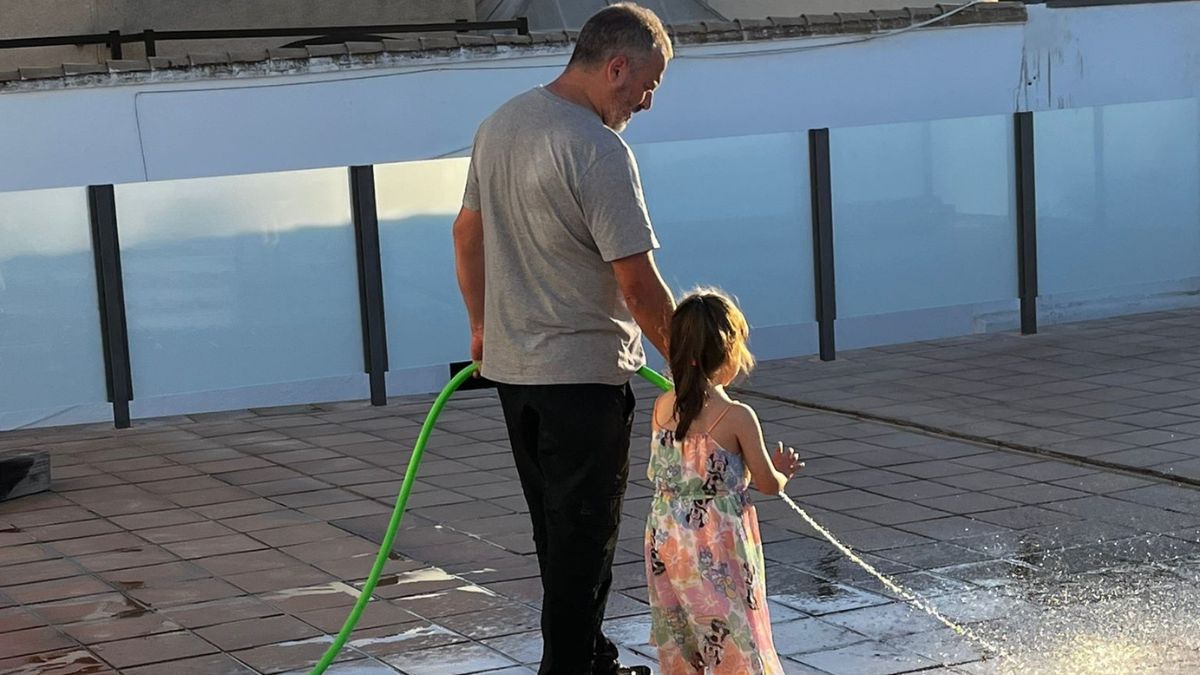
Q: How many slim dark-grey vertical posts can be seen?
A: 4